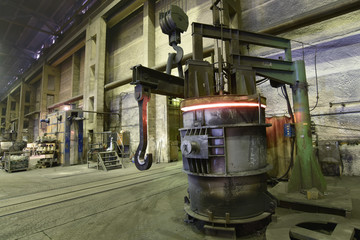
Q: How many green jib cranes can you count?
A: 1